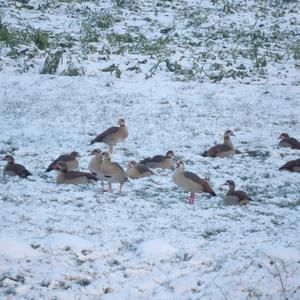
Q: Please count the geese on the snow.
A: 13